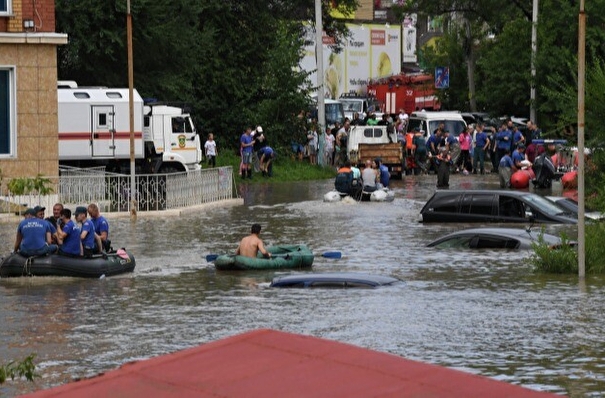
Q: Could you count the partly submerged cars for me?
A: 4